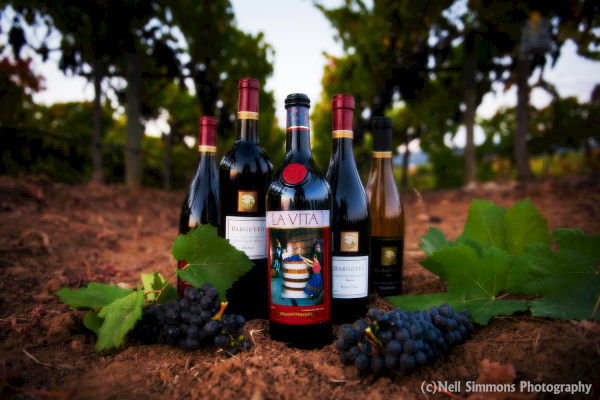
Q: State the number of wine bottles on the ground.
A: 5